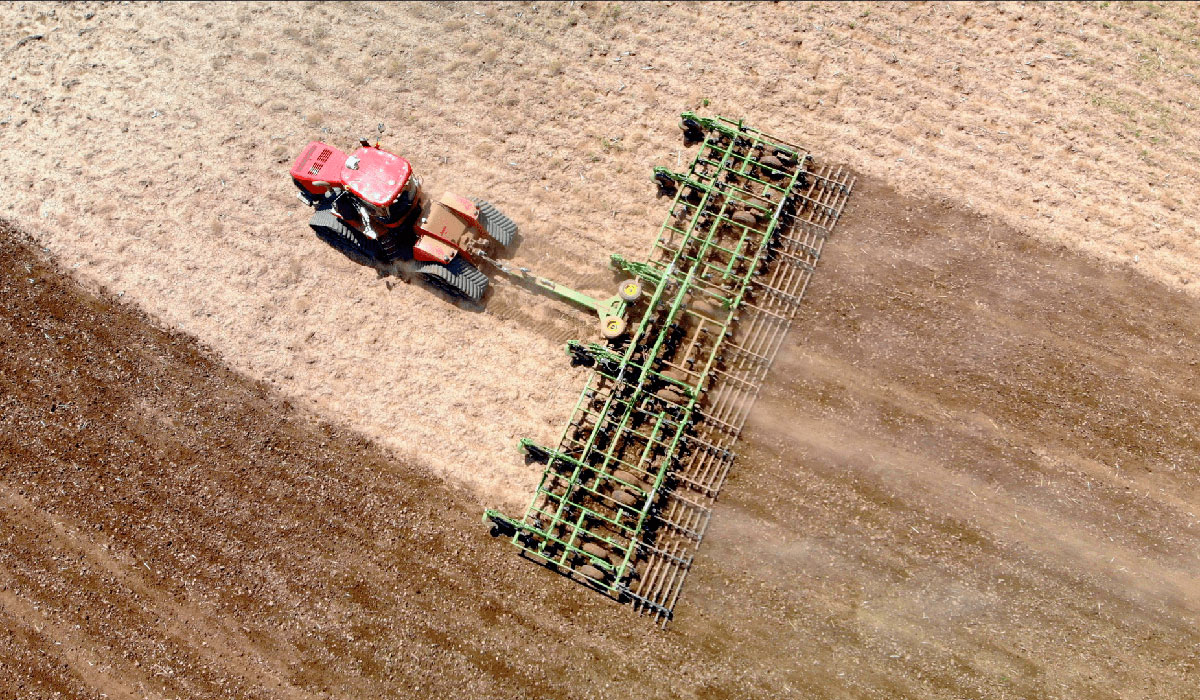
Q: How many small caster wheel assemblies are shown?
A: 6